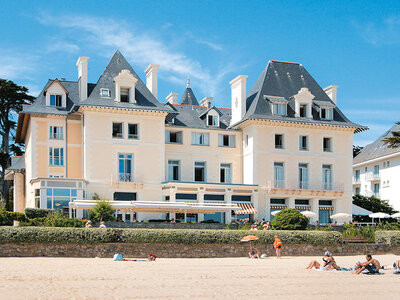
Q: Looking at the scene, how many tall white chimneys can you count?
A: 4